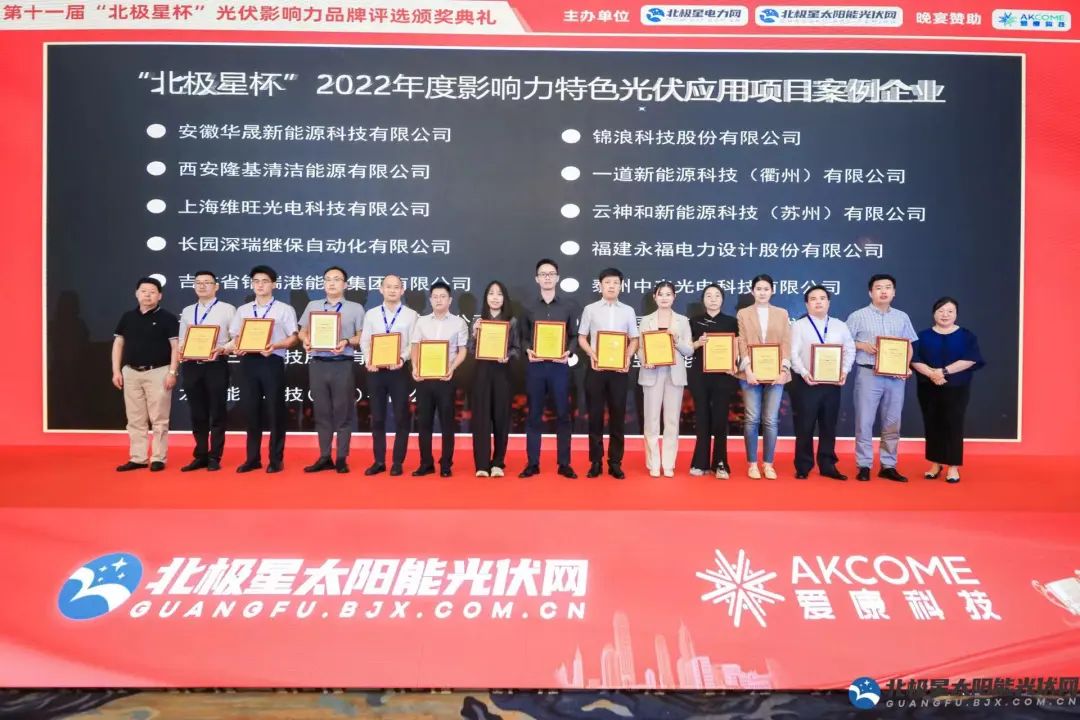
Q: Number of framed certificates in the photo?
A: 13